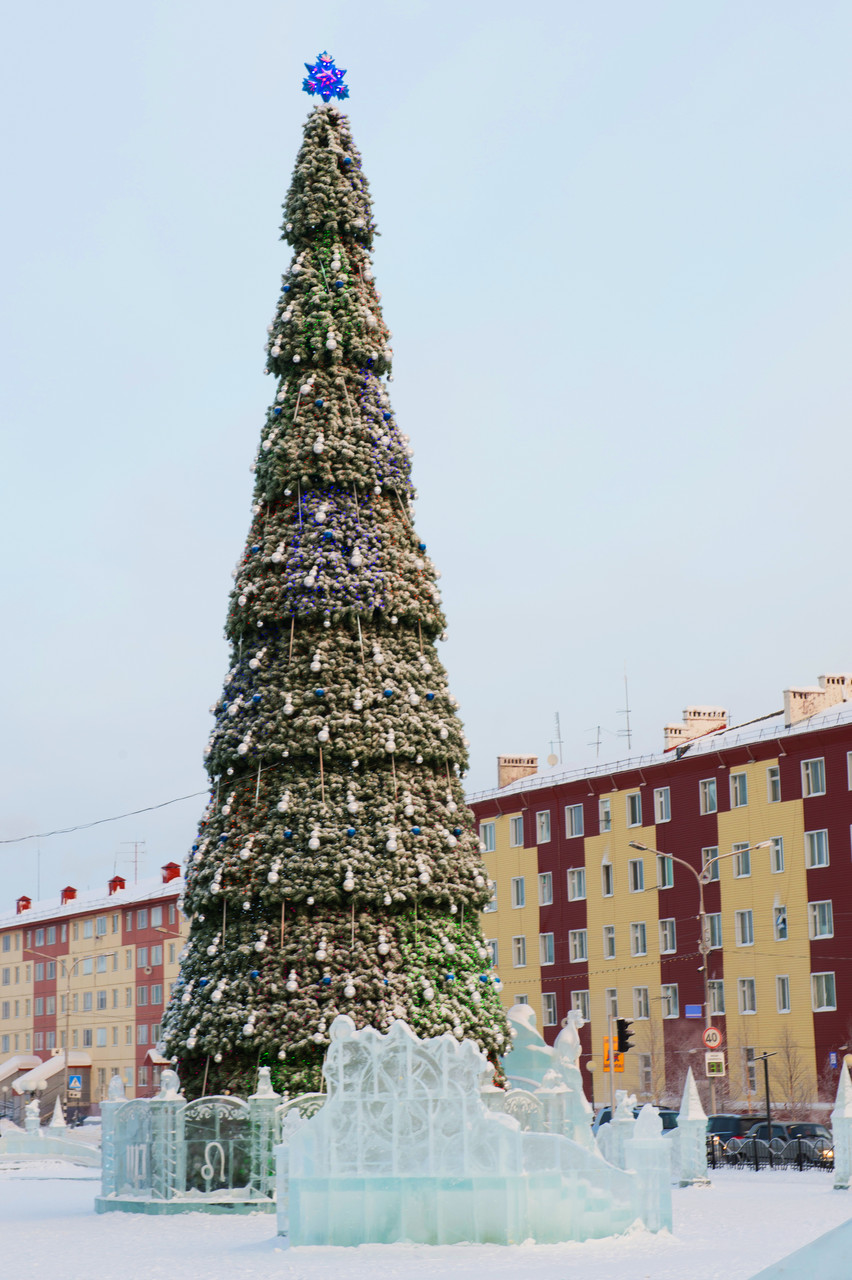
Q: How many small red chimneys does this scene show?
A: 4